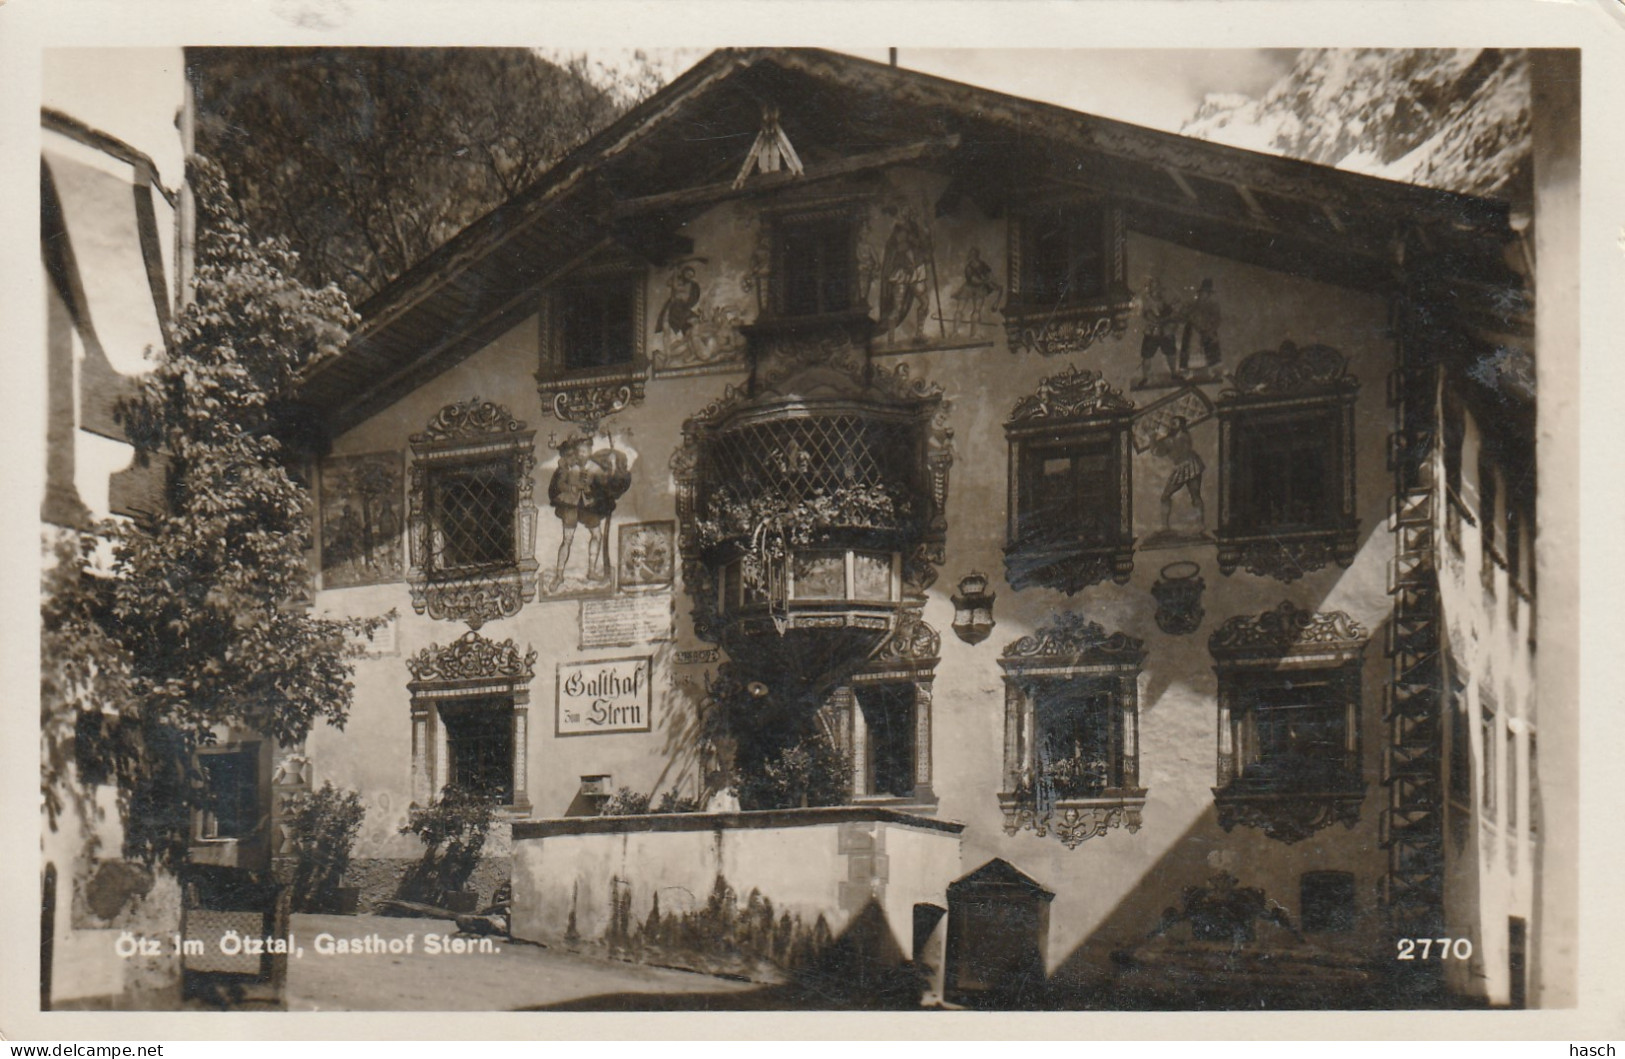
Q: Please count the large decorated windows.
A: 11